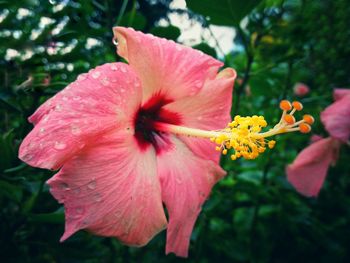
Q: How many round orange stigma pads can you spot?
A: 5